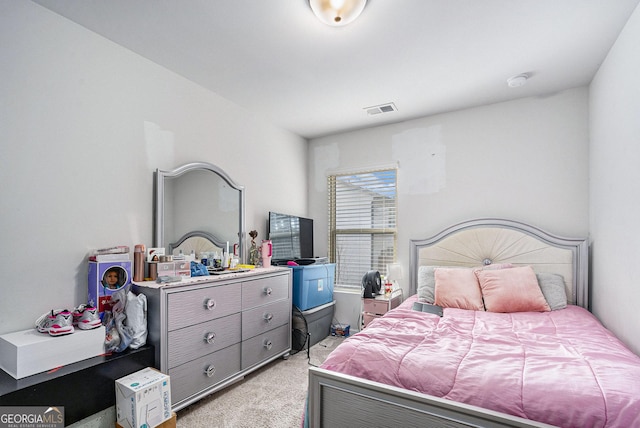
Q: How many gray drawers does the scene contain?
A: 6